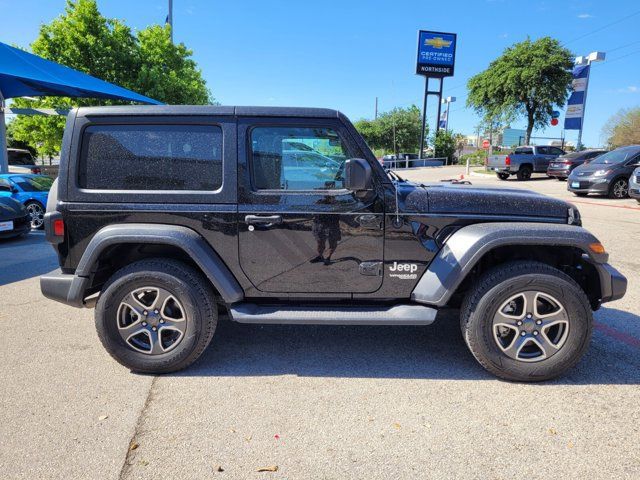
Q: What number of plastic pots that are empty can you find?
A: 0